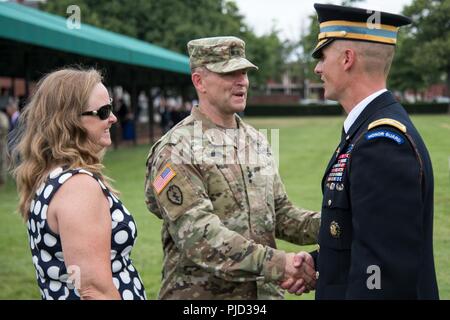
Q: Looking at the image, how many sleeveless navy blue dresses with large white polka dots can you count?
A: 1